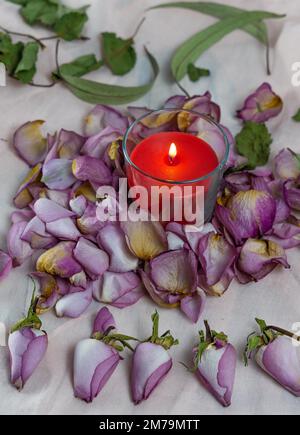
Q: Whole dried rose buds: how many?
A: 5